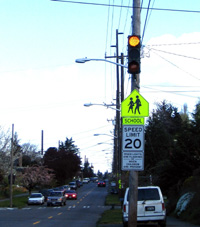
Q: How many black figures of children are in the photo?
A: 2